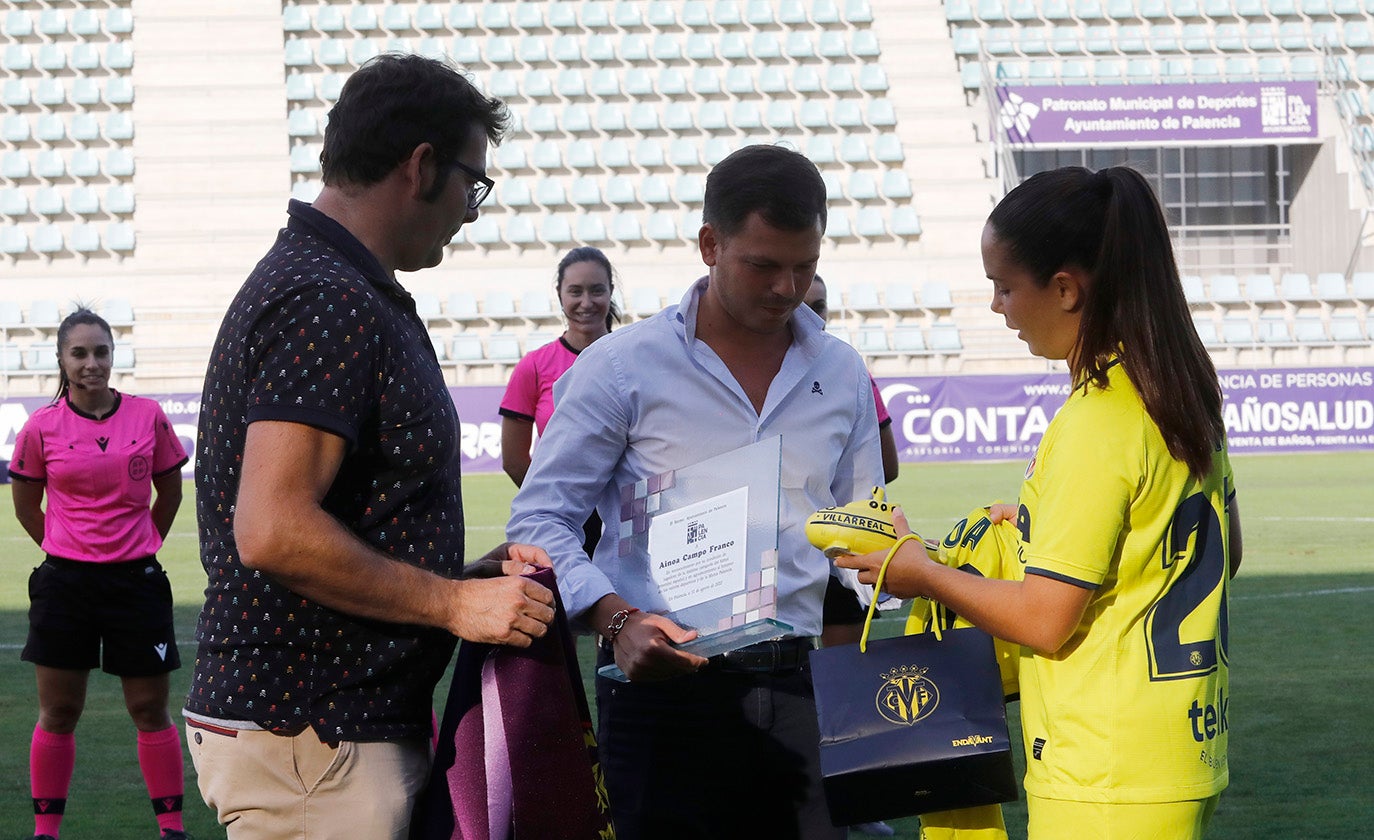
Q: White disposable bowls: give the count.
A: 0